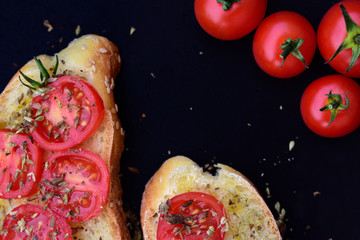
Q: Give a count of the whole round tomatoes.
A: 4